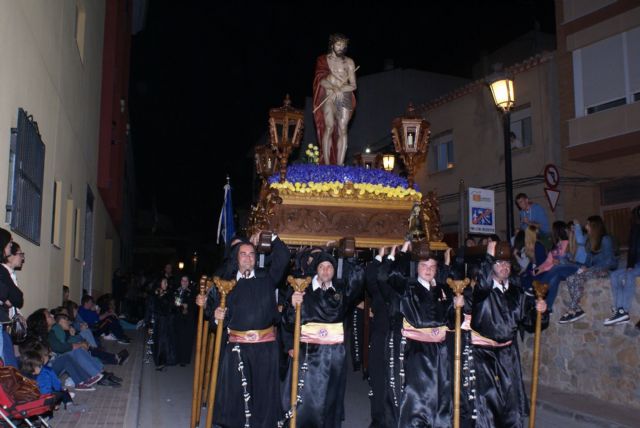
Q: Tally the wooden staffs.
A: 7